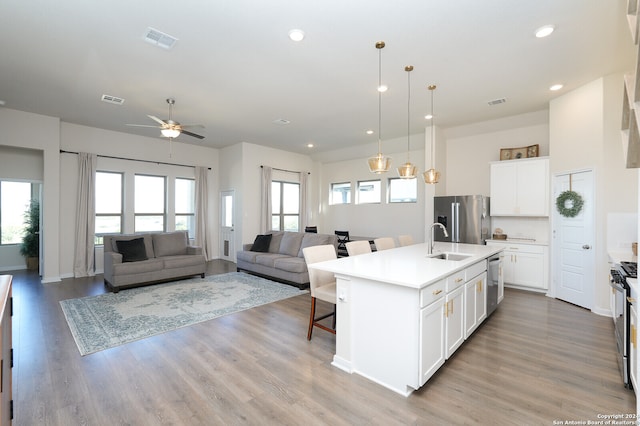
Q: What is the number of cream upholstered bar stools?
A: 4